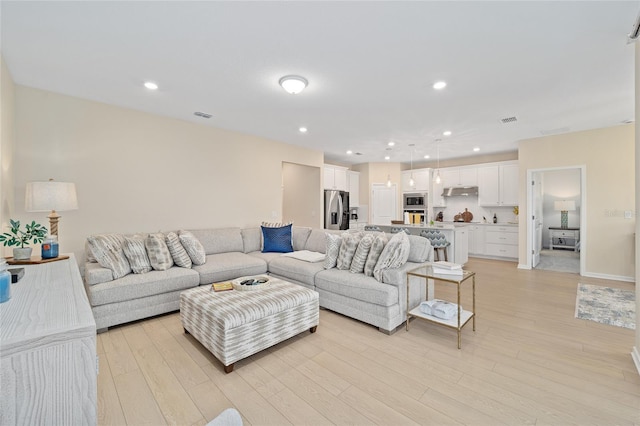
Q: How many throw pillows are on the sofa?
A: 12